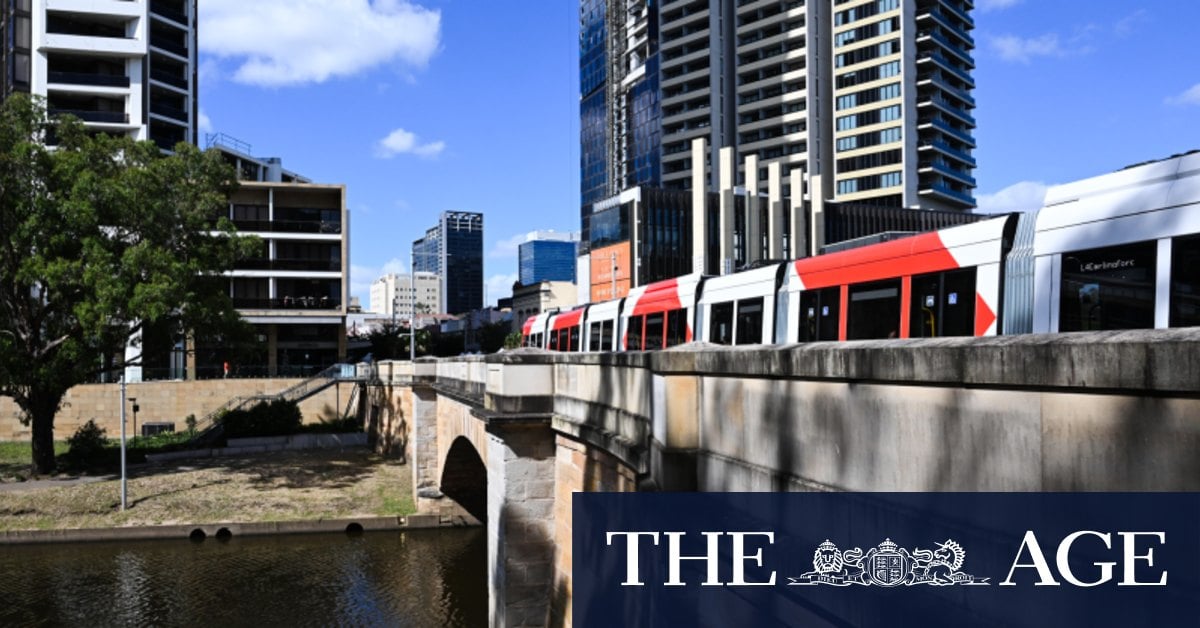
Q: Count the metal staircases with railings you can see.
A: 1